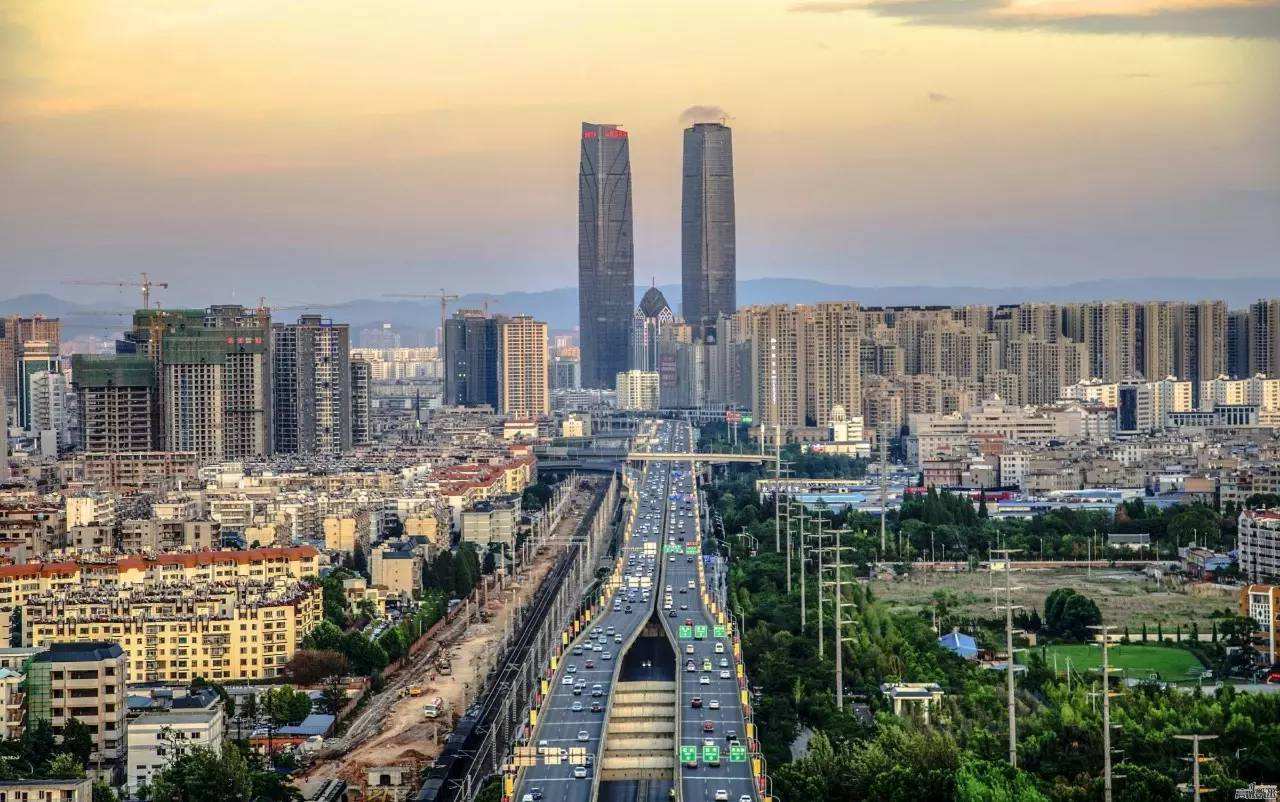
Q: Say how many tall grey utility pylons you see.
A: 9